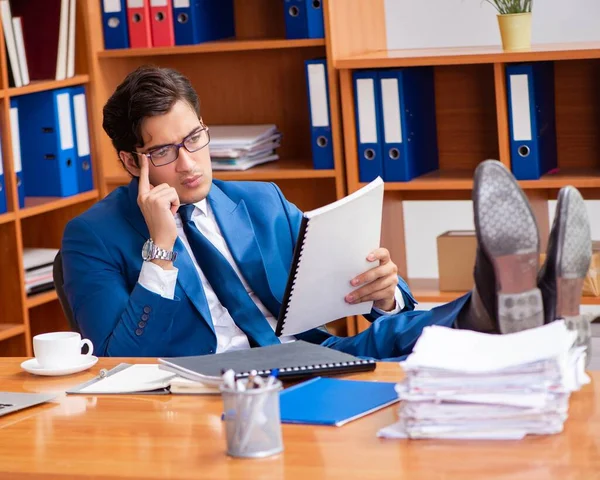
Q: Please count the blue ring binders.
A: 12